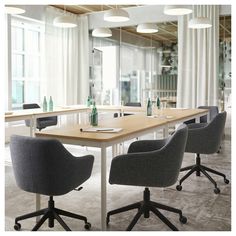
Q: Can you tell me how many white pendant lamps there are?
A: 7